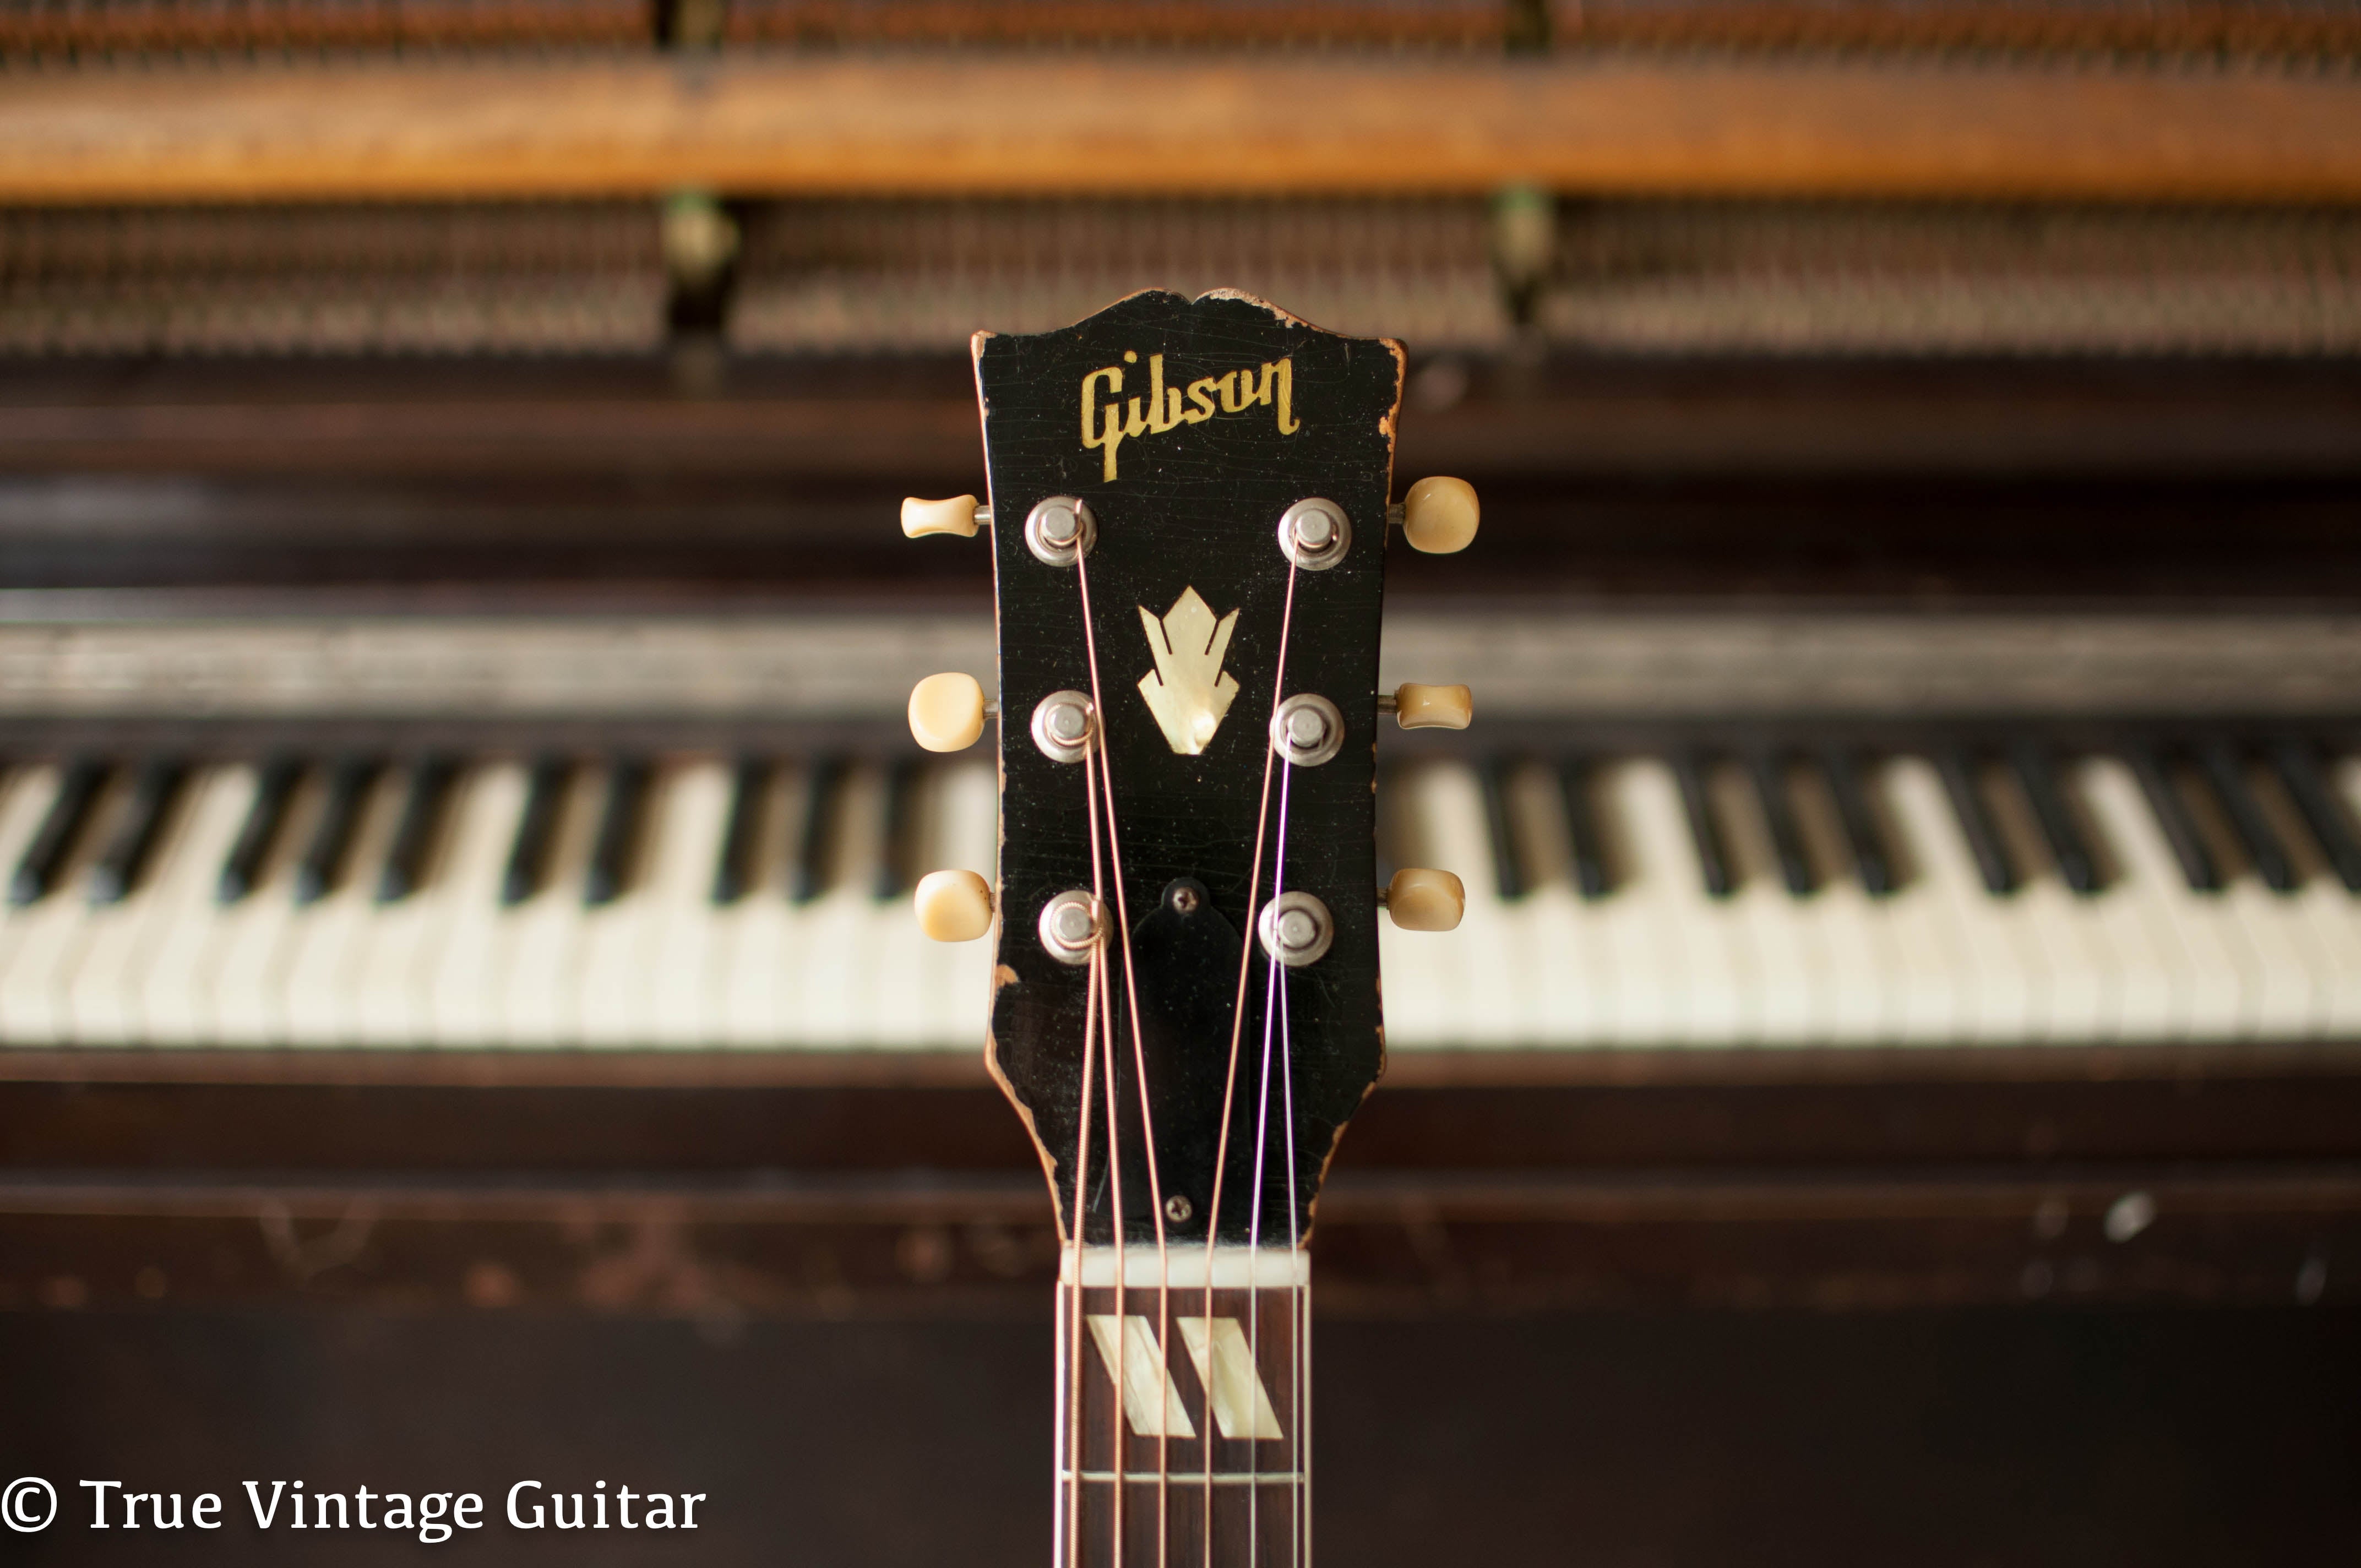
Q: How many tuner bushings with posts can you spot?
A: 6